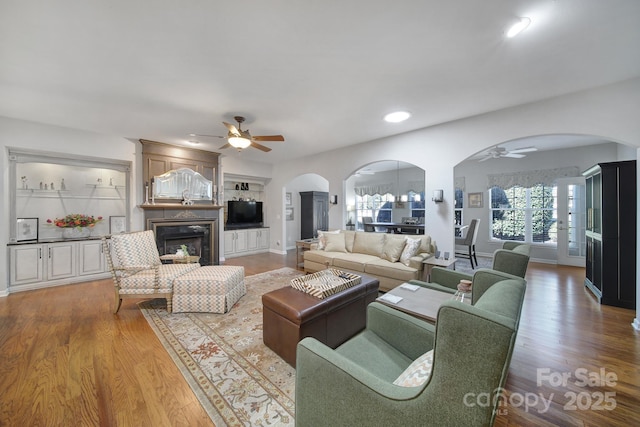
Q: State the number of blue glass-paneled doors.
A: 0